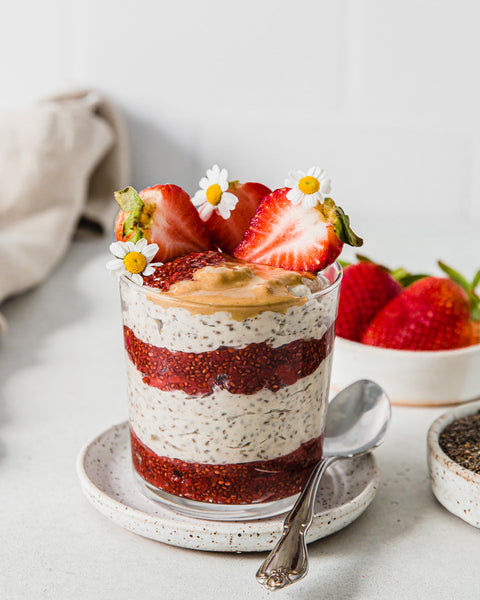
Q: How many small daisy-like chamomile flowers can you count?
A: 3